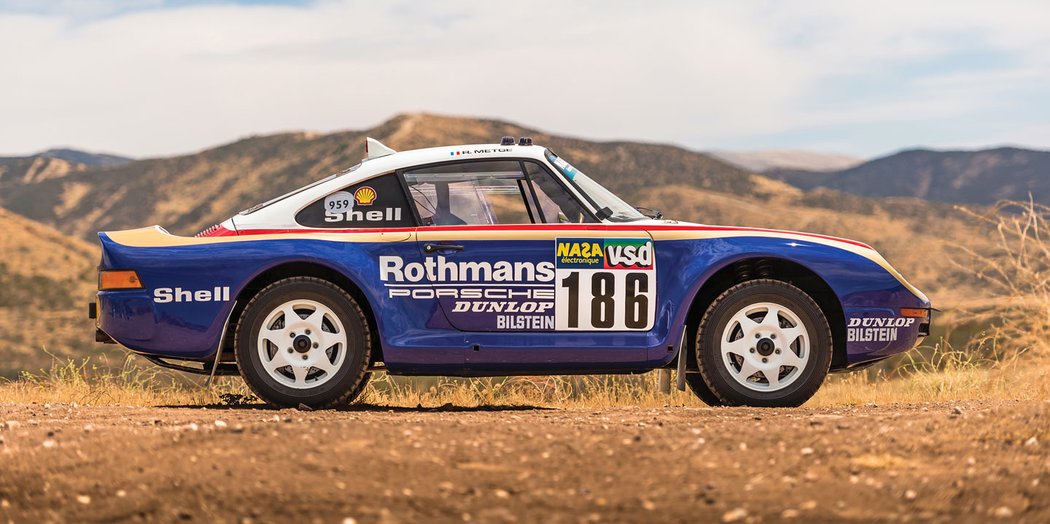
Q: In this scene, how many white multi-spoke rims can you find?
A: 2